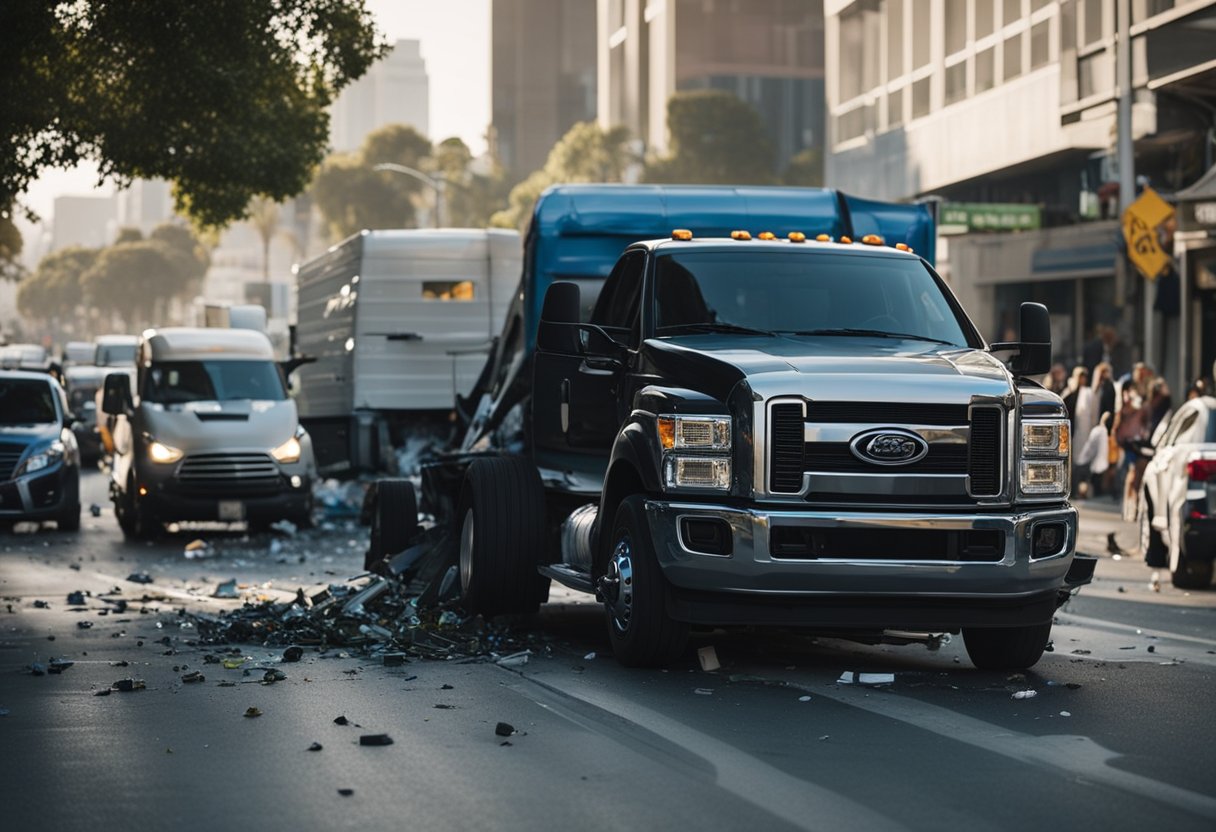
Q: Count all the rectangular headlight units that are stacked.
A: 4